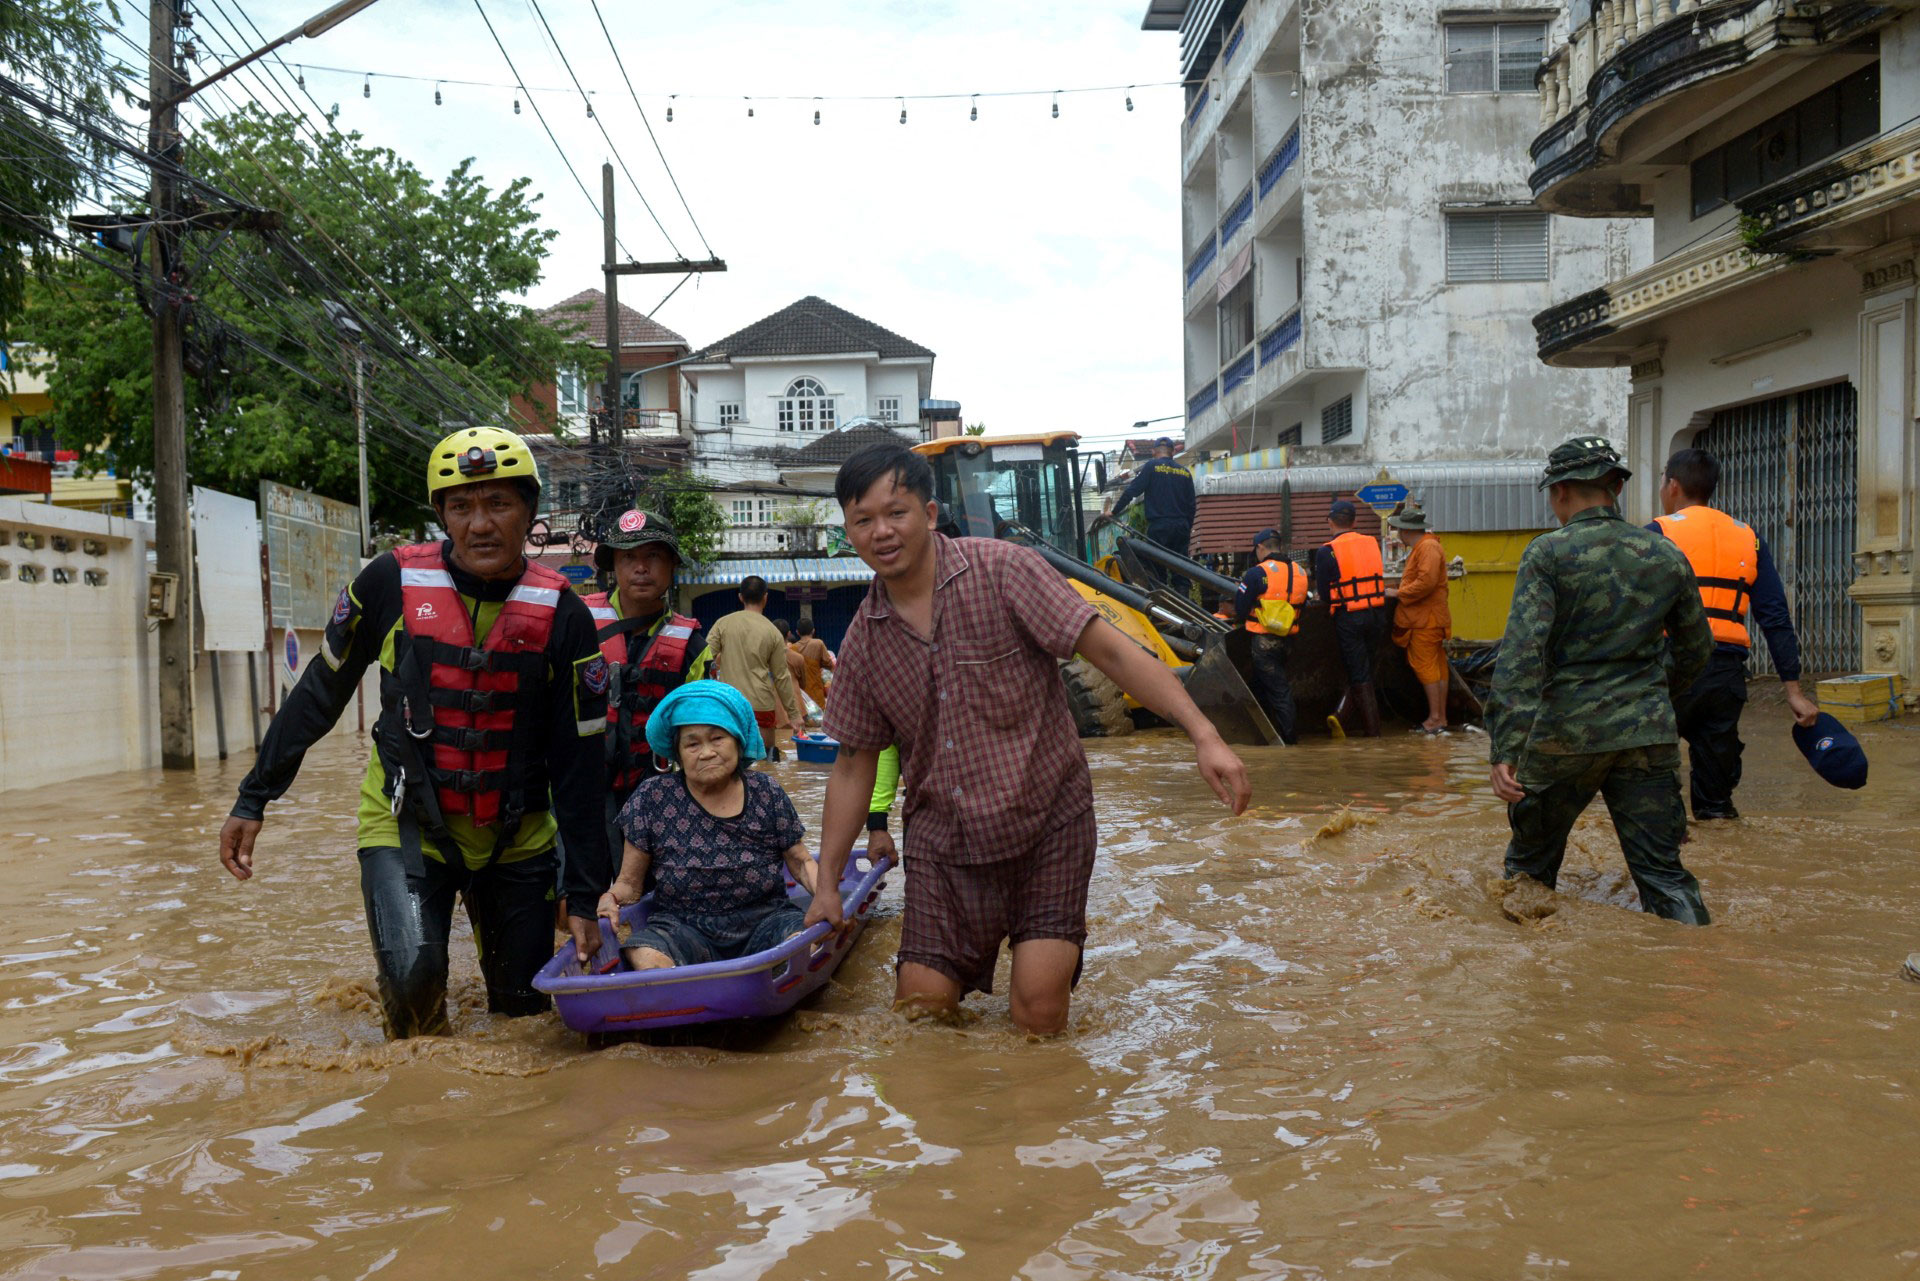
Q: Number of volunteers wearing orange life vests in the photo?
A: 3